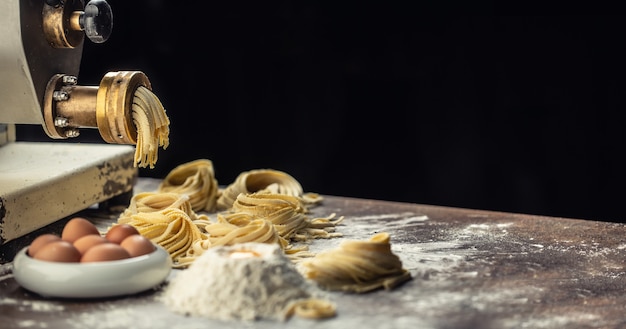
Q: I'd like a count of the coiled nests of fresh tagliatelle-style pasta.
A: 7